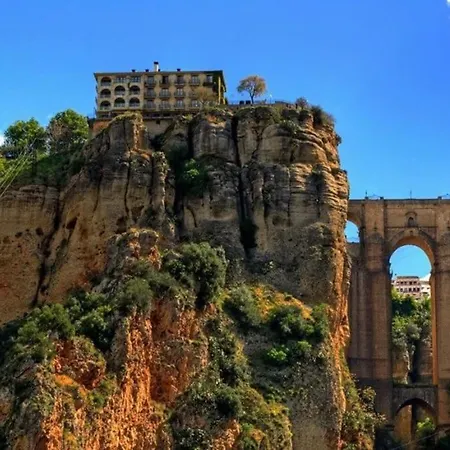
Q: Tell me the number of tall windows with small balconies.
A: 12